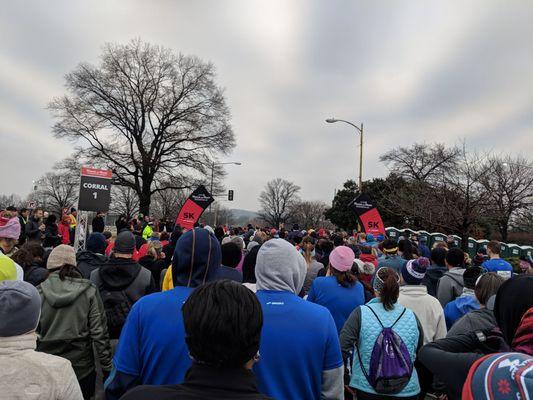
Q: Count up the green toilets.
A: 10